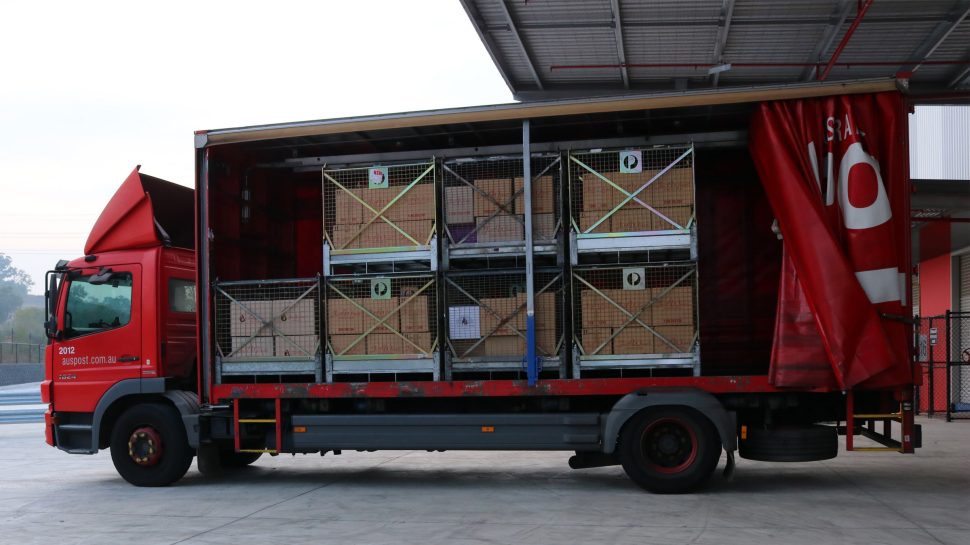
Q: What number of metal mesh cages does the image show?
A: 7